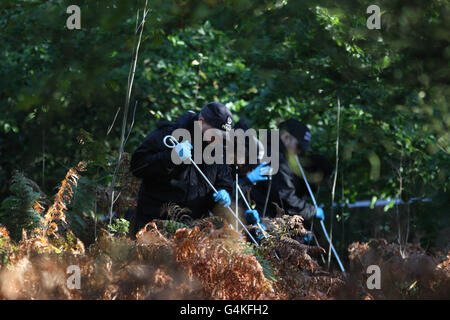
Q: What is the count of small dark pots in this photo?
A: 0